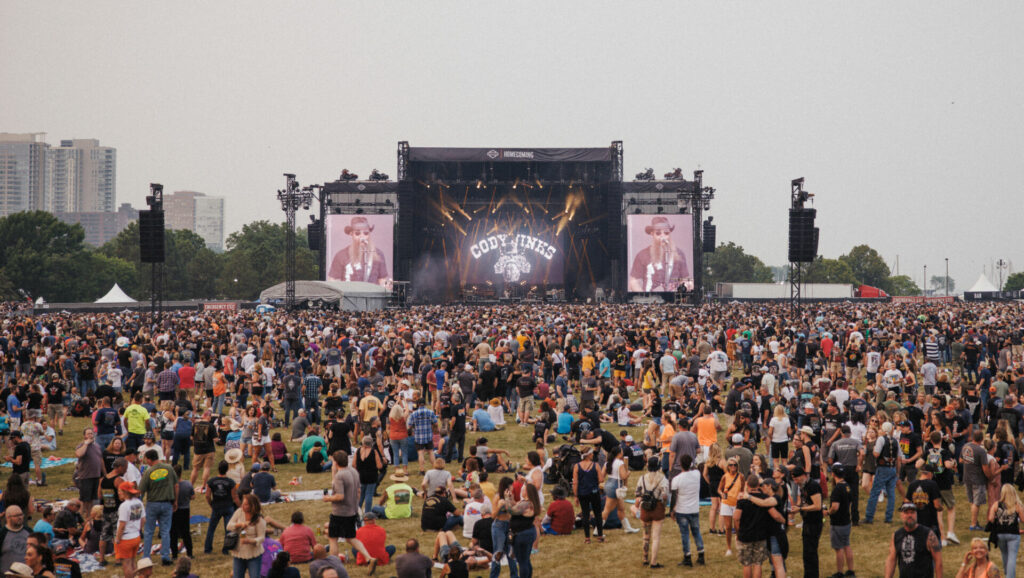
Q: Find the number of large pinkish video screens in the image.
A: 2